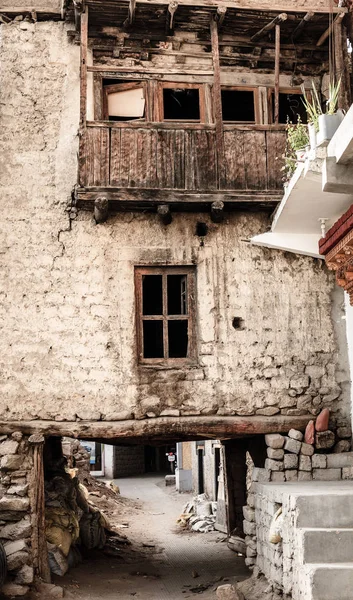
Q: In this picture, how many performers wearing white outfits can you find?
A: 0